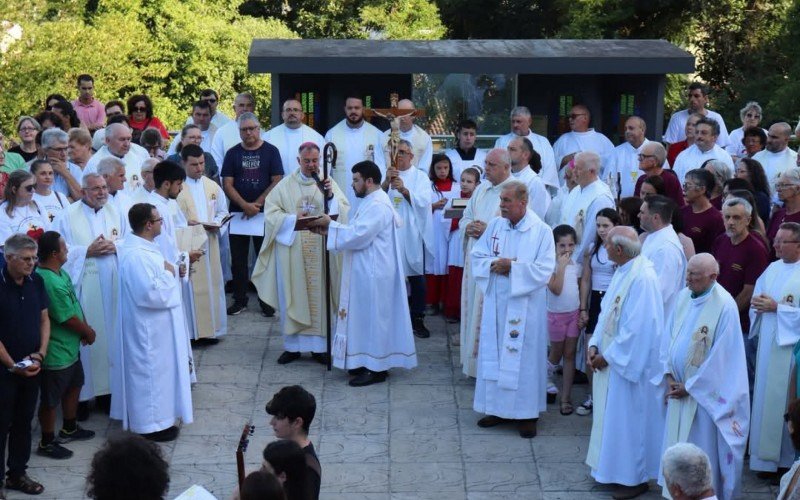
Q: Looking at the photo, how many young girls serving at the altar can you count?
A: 2